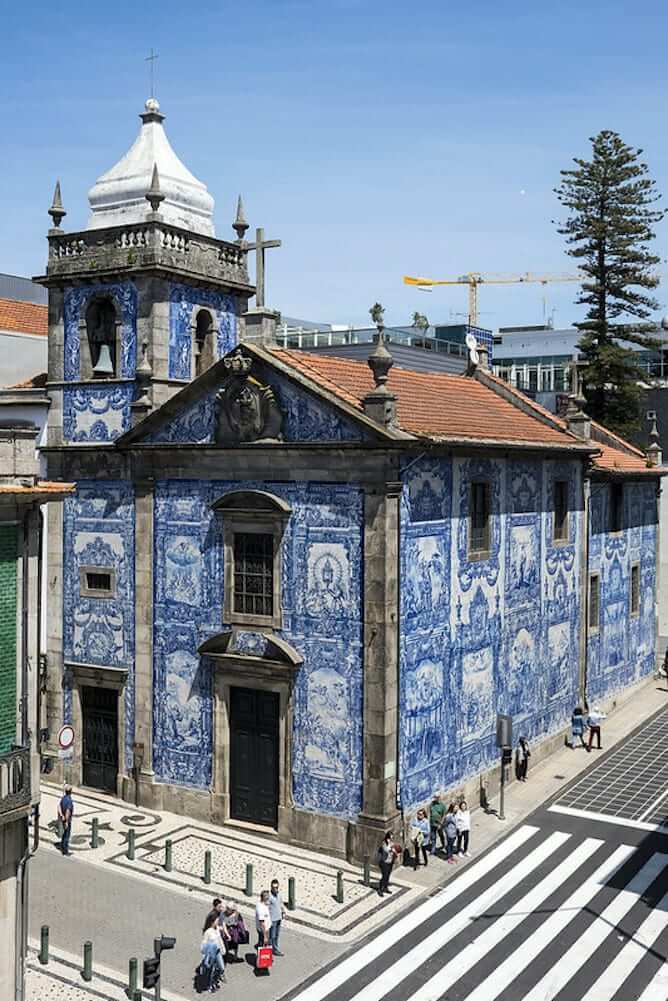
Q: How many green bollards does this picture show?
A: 11